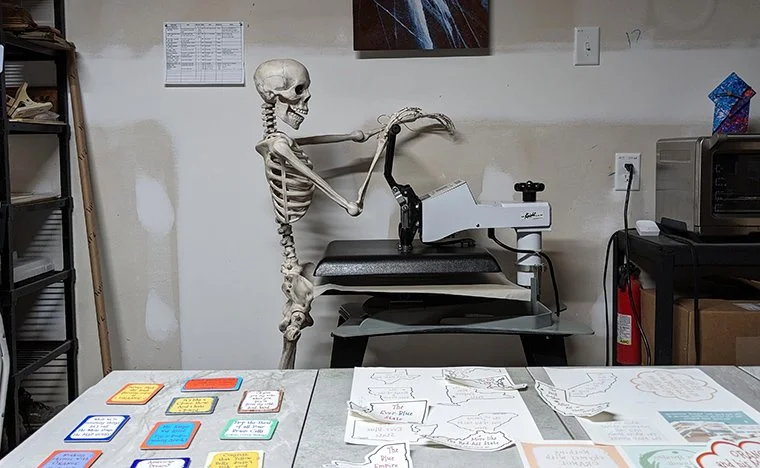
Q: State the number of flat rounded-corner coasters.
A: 10